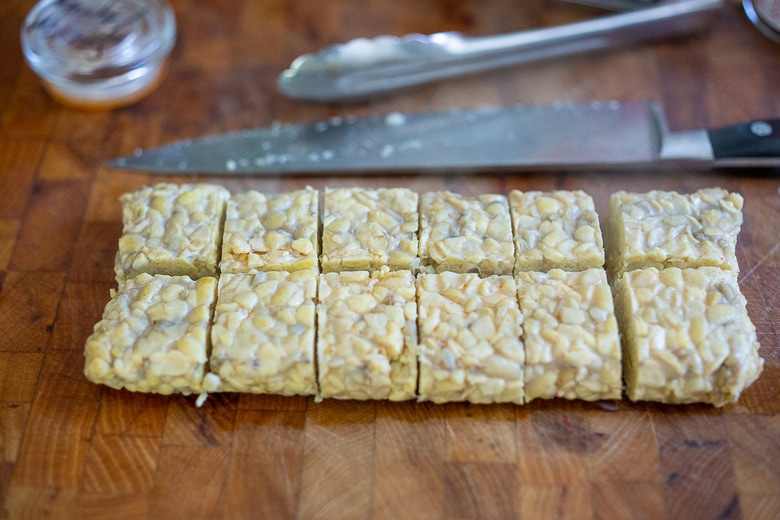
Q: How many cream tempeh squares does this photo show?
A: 12